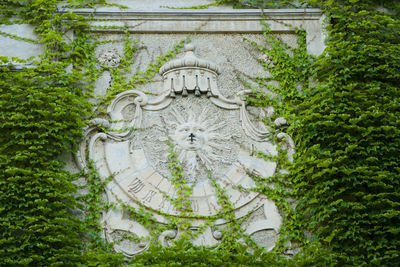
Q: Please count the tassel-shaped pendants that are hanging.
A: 4